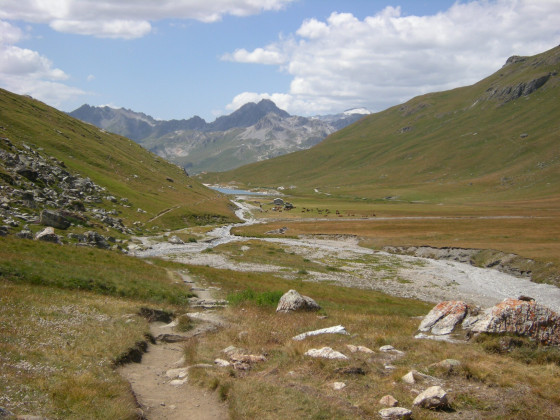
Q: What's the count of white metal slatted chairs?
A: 0